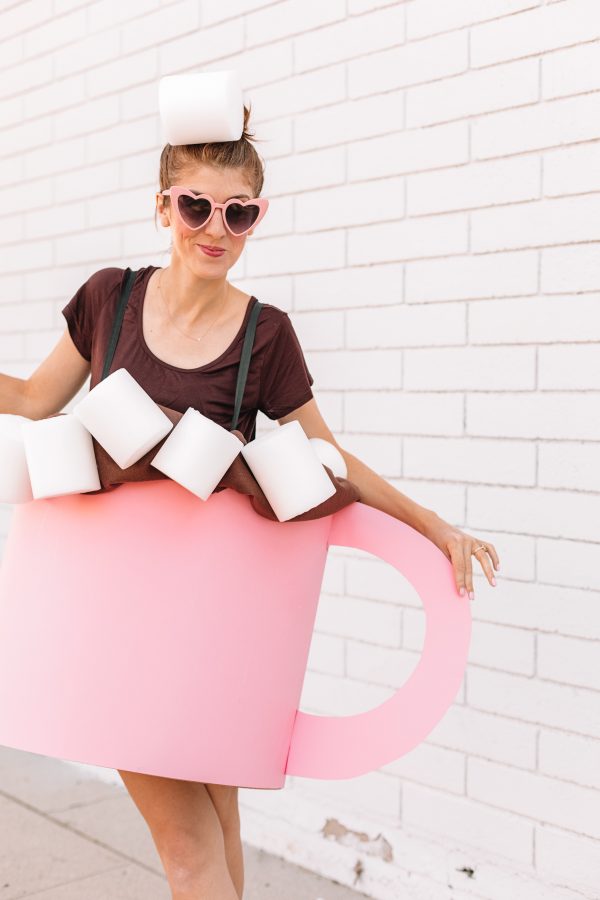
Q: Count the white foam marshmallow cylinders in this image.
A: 7